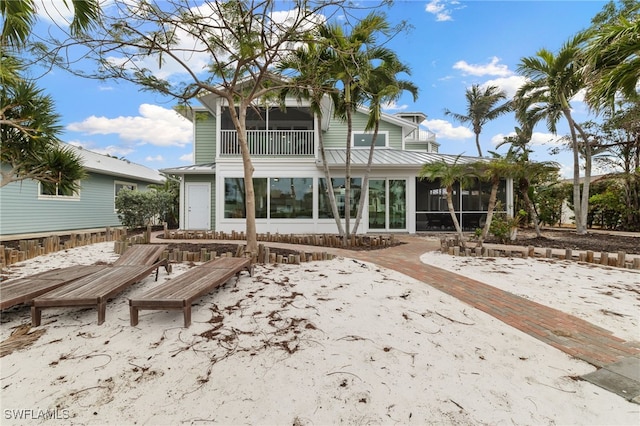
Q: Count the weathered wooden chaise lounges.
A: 3